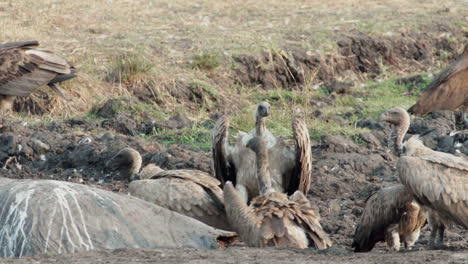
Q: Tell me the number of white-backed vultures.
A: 7